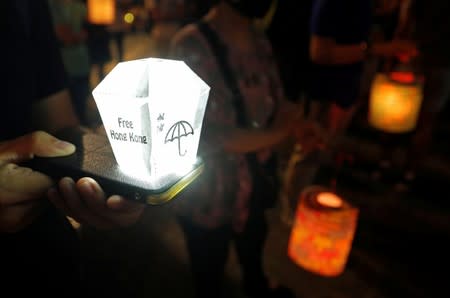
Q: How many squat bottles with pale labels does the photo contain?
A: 0